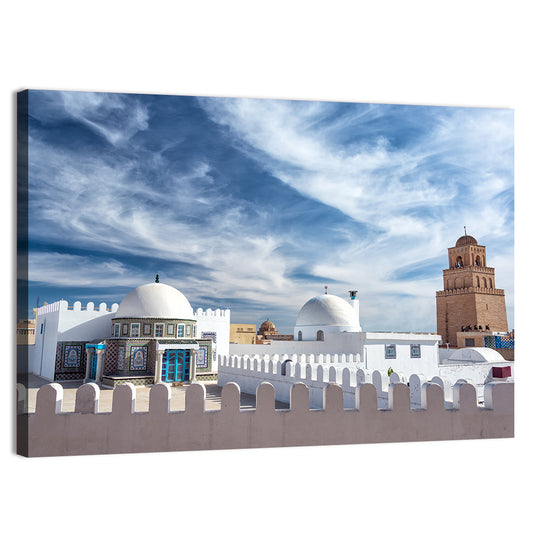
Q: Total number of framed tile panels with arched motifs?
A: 3